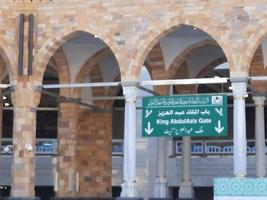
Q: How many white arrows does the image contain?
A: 2